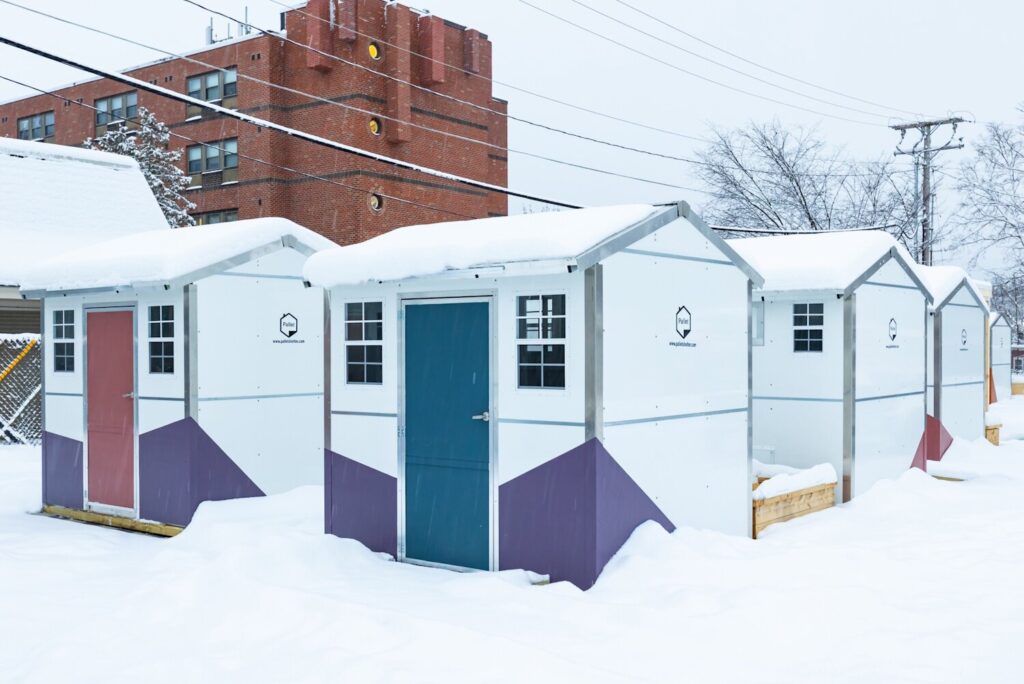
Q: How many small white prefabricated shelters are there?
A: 5